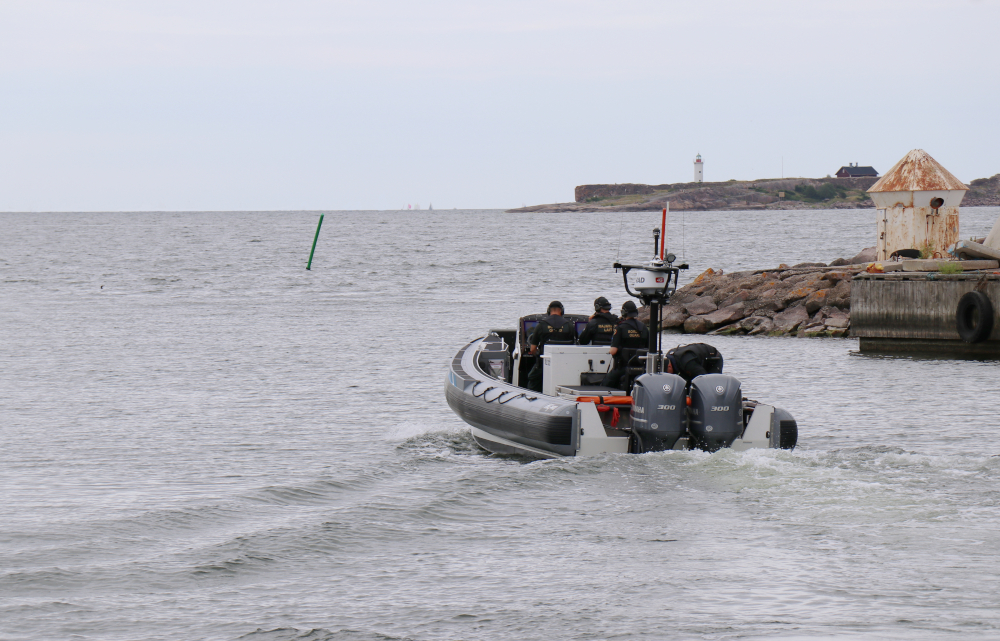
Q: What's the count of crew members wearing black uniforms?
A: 4